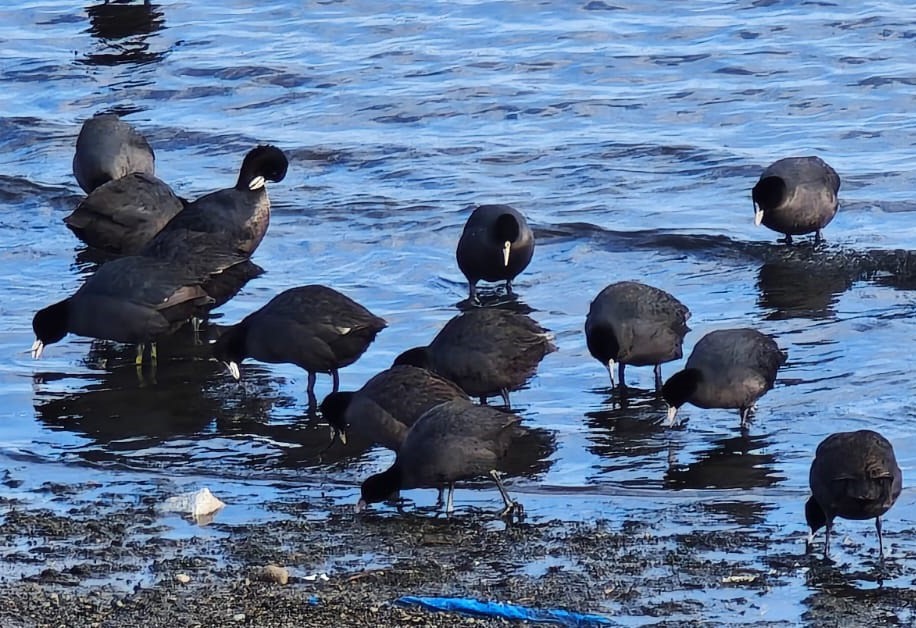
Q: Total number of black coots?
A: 13